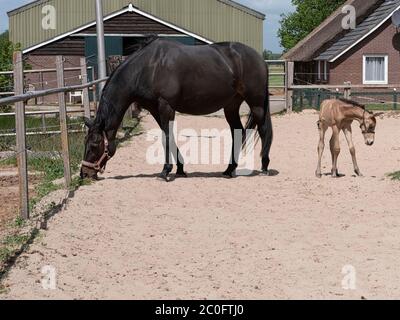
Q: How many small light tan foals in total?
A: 1